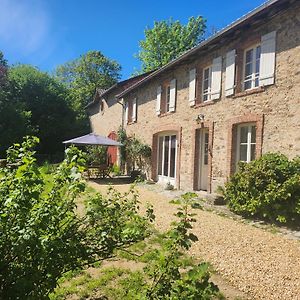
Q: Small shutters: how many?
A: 8